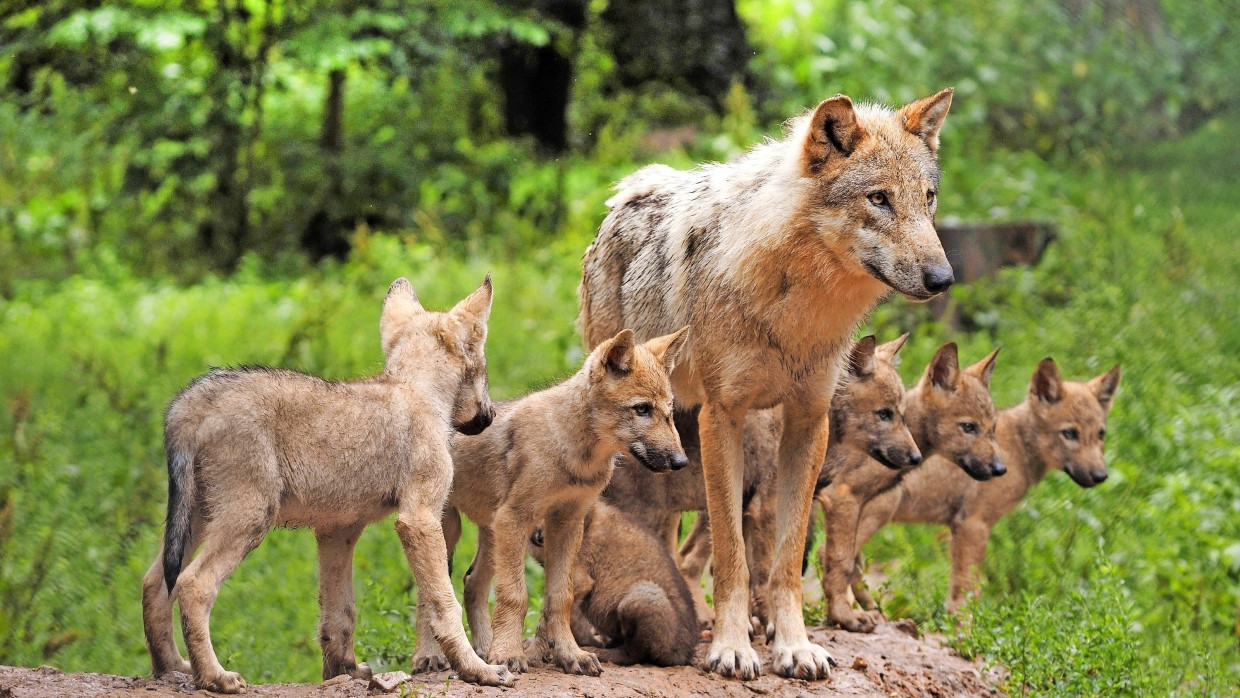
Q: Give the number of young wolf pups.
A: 6